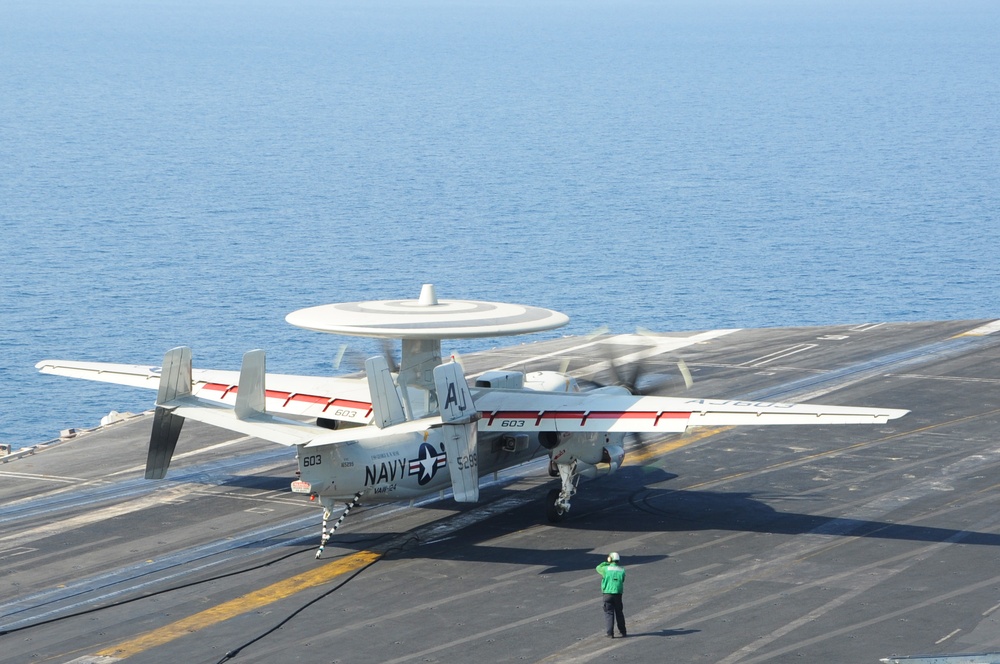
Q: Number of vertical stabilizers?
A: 4